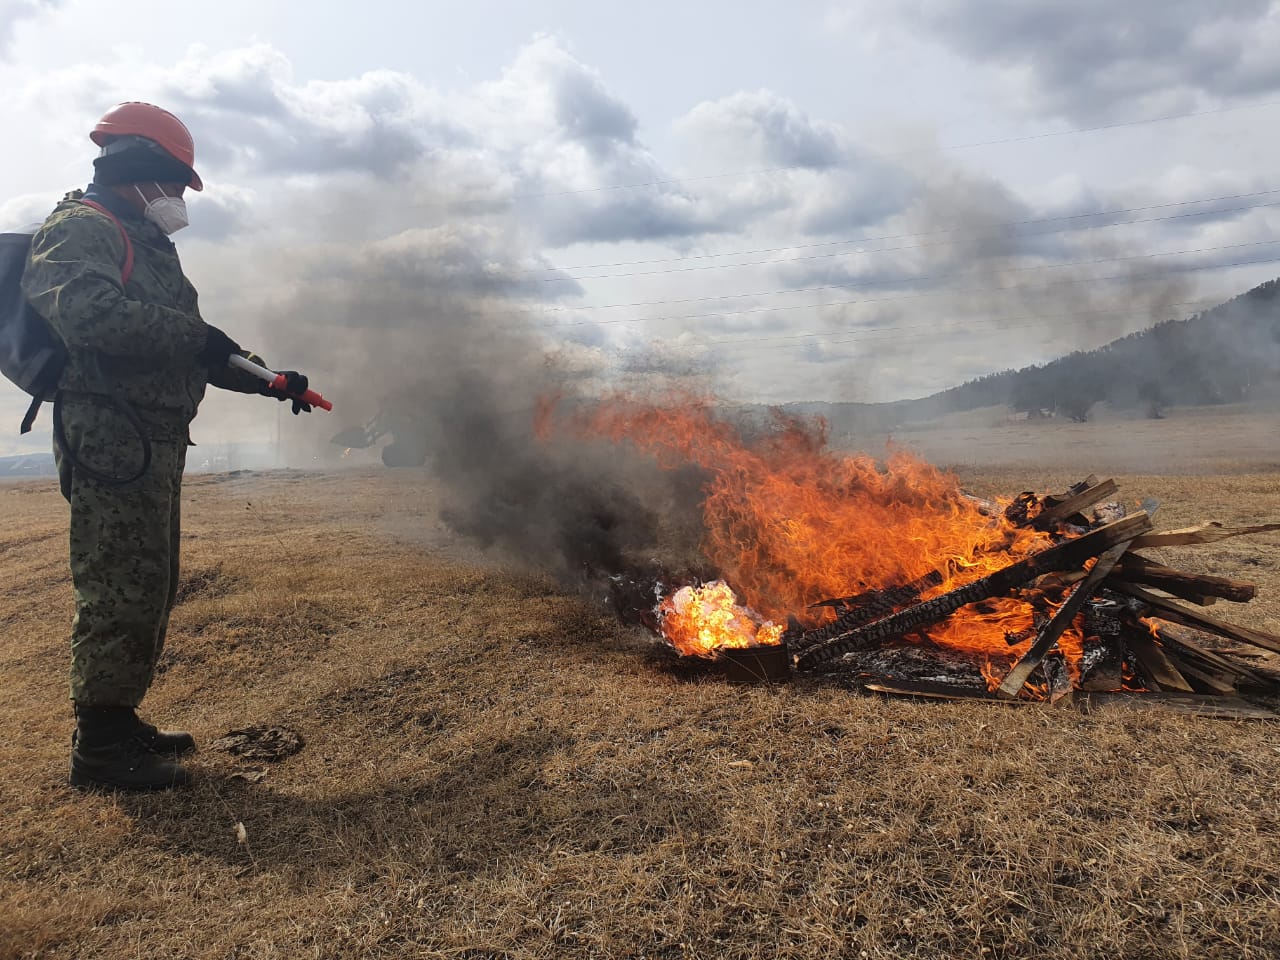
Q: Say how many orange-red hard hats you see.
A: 1